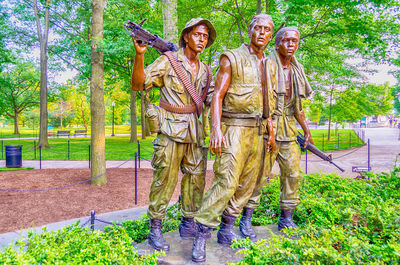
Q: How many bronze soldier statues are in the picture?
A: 3